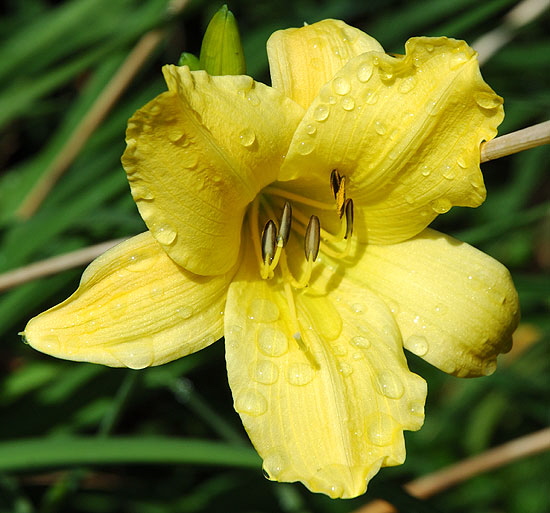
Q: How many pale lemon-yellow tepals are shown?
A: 6